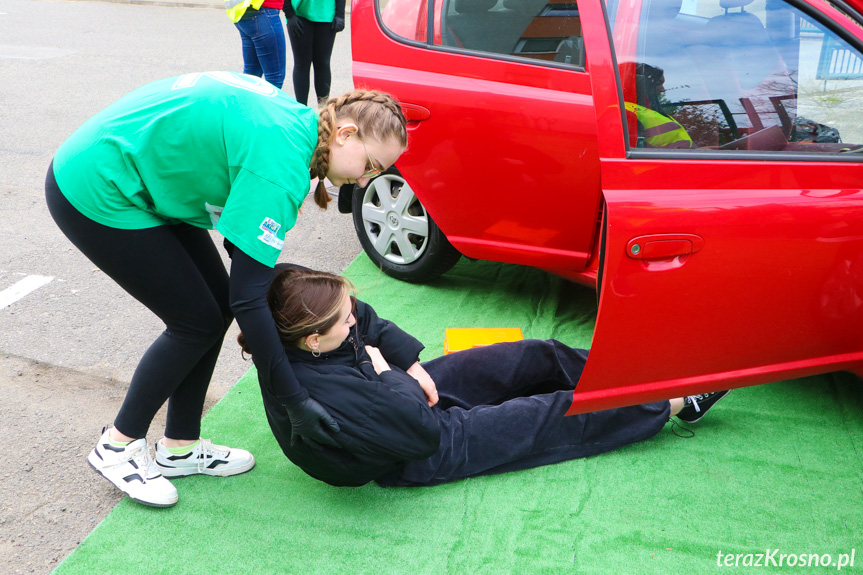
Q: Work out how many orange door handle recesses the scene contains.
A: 0